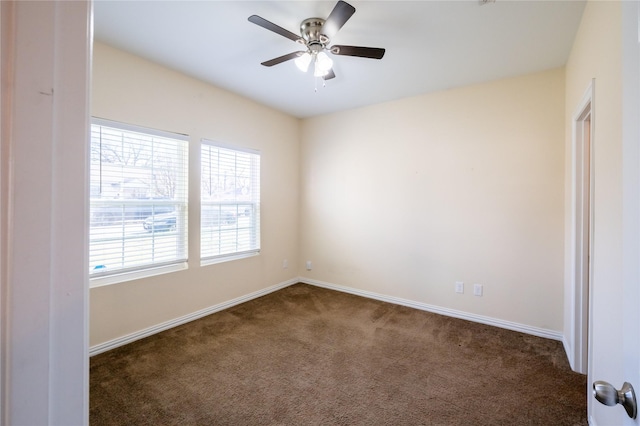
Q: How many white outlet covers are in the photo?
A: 4